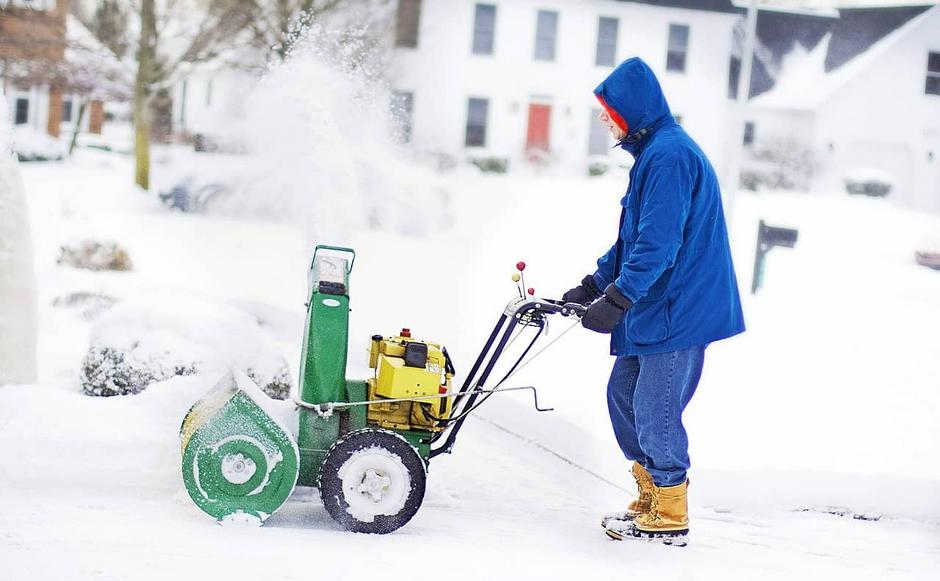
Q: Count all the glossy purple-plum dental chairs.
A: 0